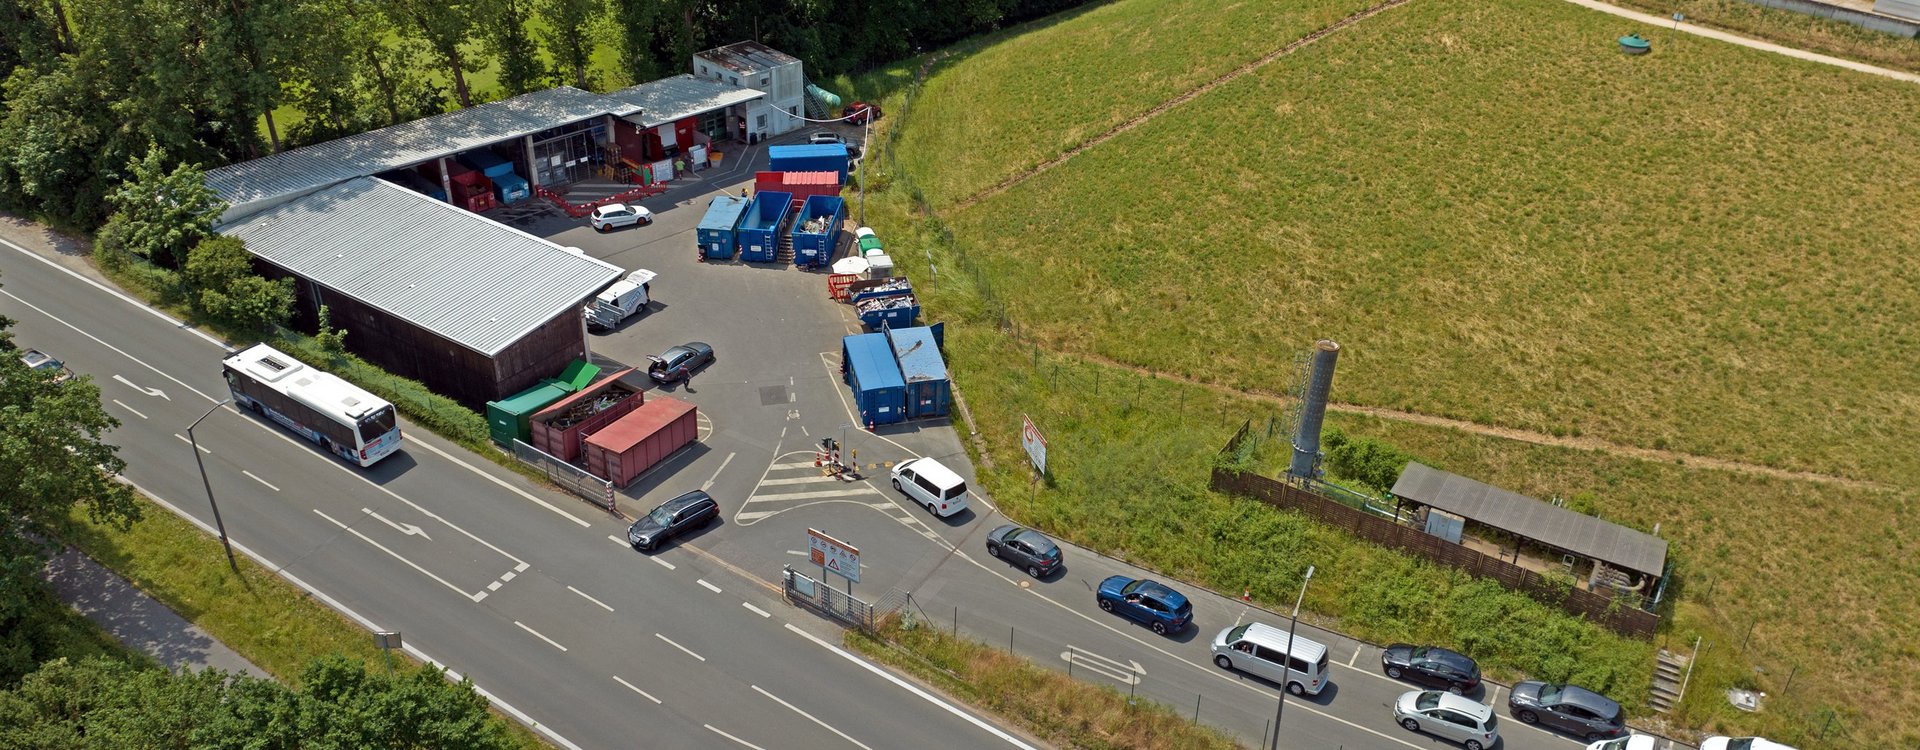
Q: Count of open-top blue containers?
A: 4